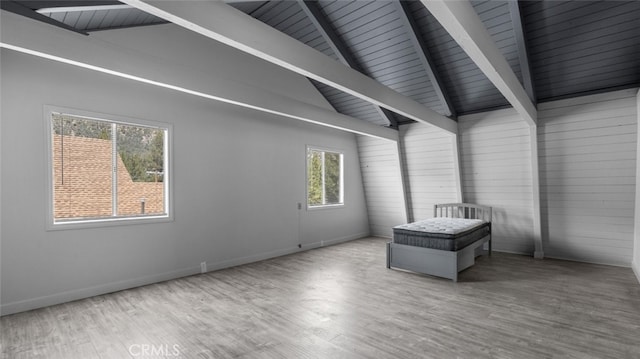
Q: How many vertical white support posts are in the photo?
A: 3